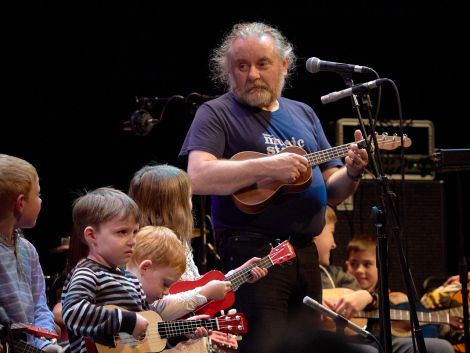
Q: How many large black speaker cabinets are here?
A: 1